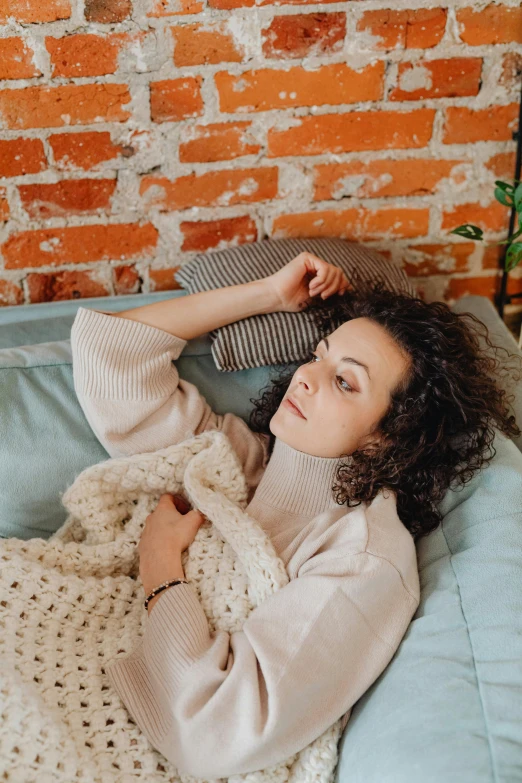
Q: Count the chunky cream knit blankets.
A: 1